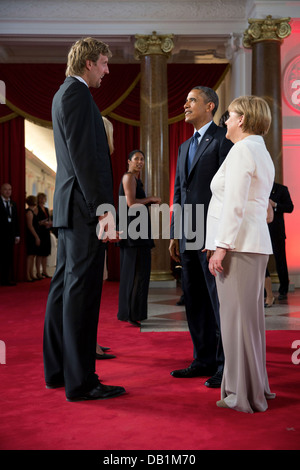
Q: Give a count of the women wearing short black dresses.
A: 2